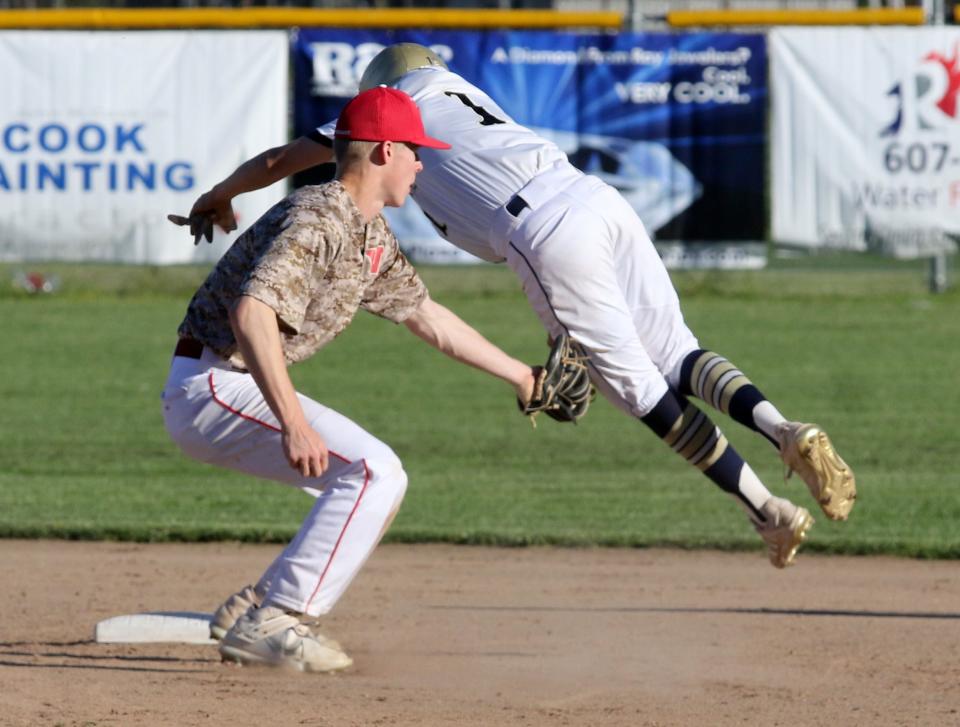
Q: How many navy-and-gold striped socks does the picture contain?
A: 2